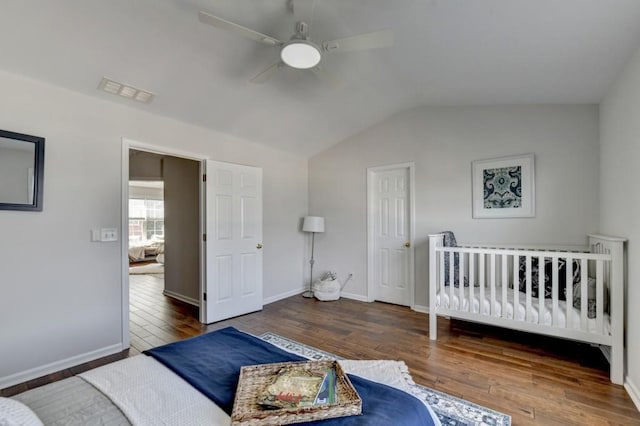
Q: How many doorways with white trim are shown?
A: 2